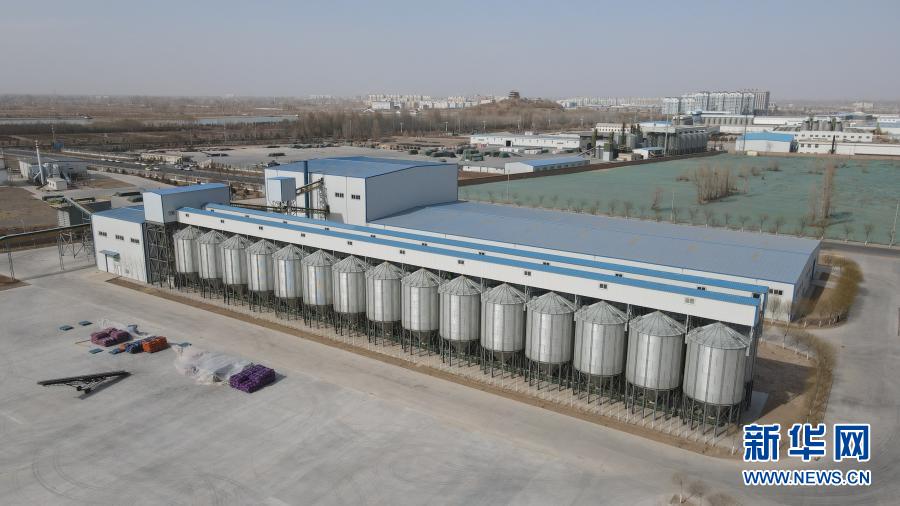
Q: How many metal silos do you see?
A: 15